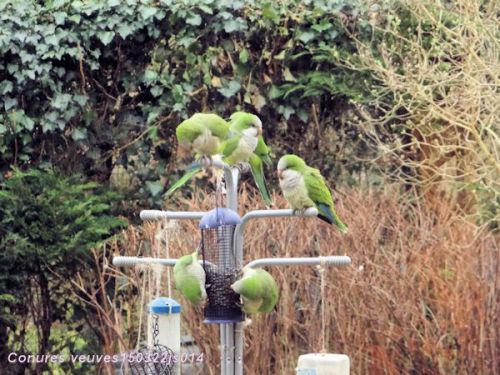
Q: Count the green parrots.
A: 6